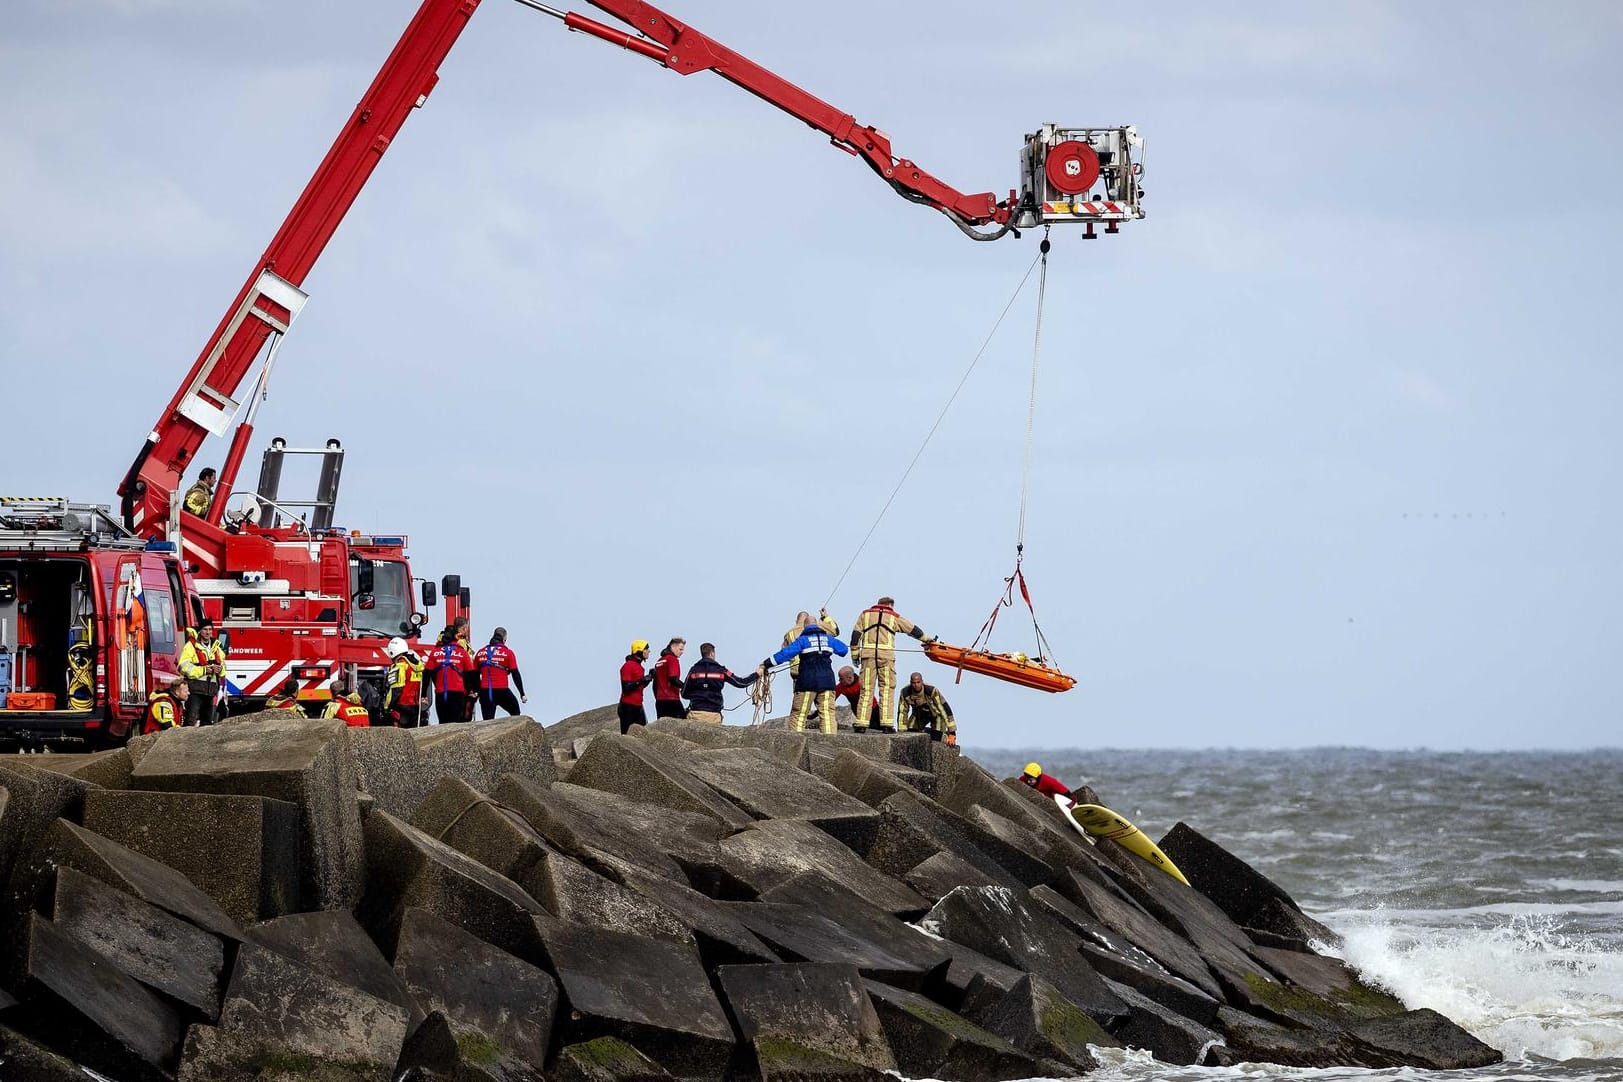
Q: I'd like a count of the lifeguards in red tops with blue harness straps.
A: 2